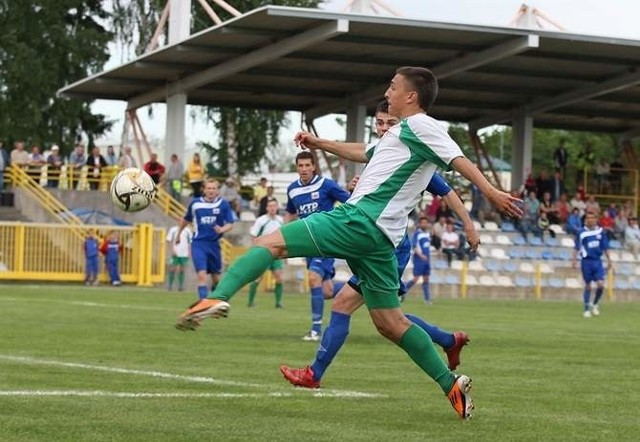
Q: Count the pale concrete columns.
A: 3